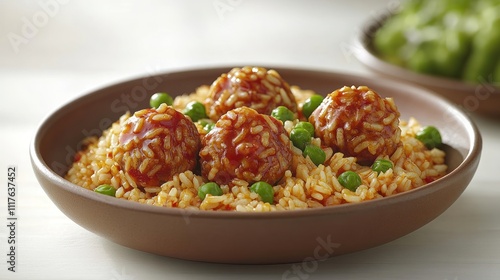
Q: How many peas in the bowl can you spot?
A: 14